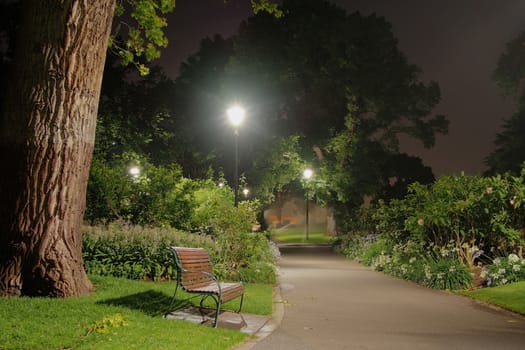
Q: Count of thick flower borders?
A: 2